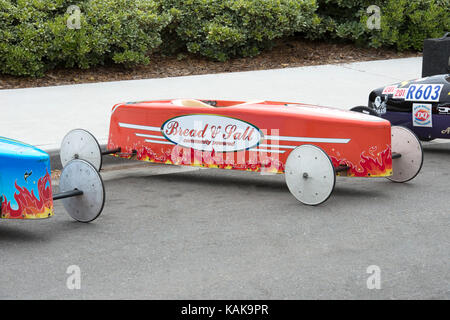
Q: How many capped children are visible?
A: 0